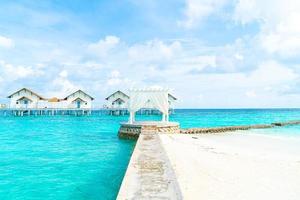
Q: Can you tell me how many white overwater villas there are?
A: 4